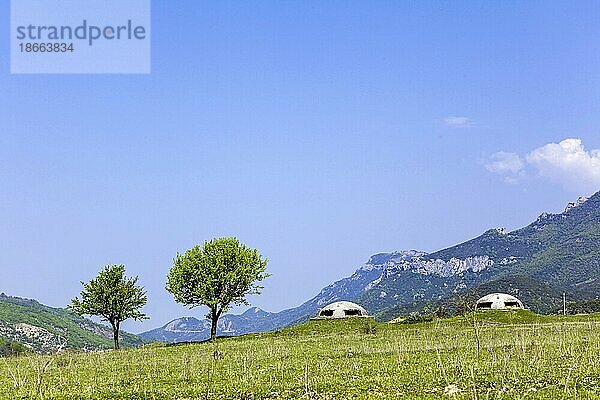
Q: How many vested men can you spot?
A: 0